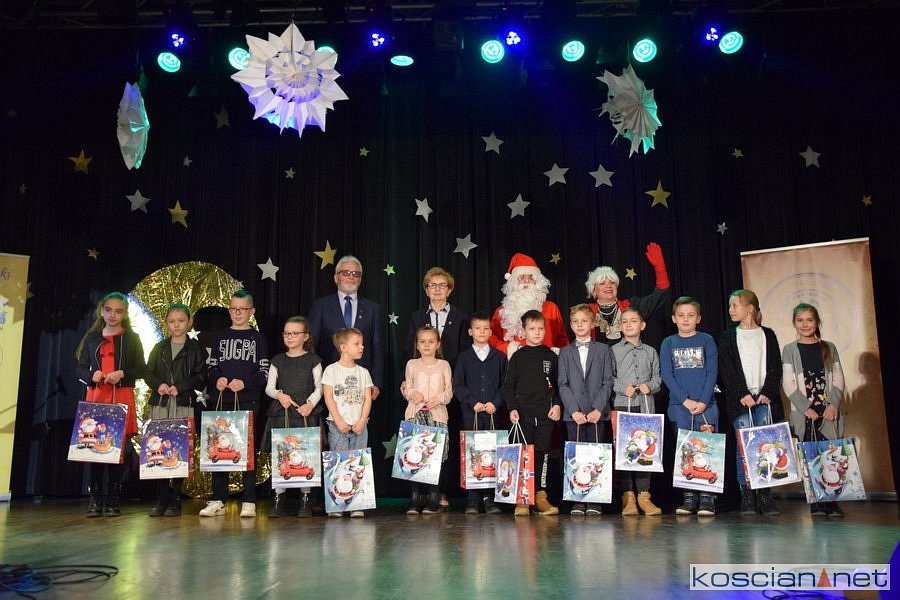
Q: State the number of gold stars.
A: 11